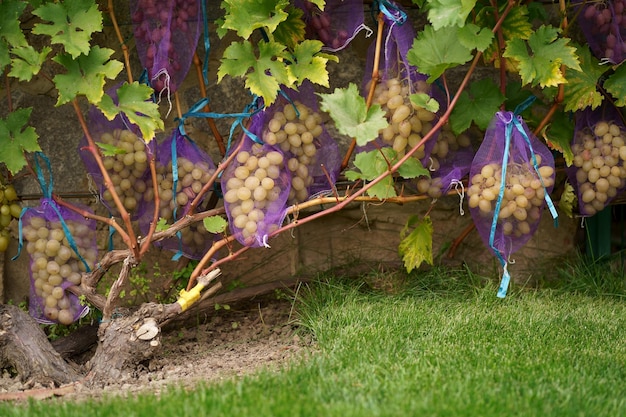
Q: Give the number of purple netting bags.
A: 12